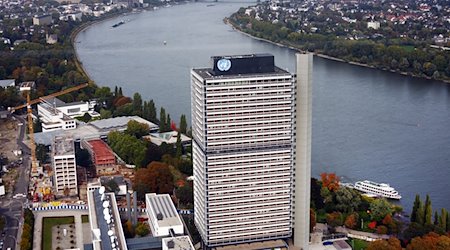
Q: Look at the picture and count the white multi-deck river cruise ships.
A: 1